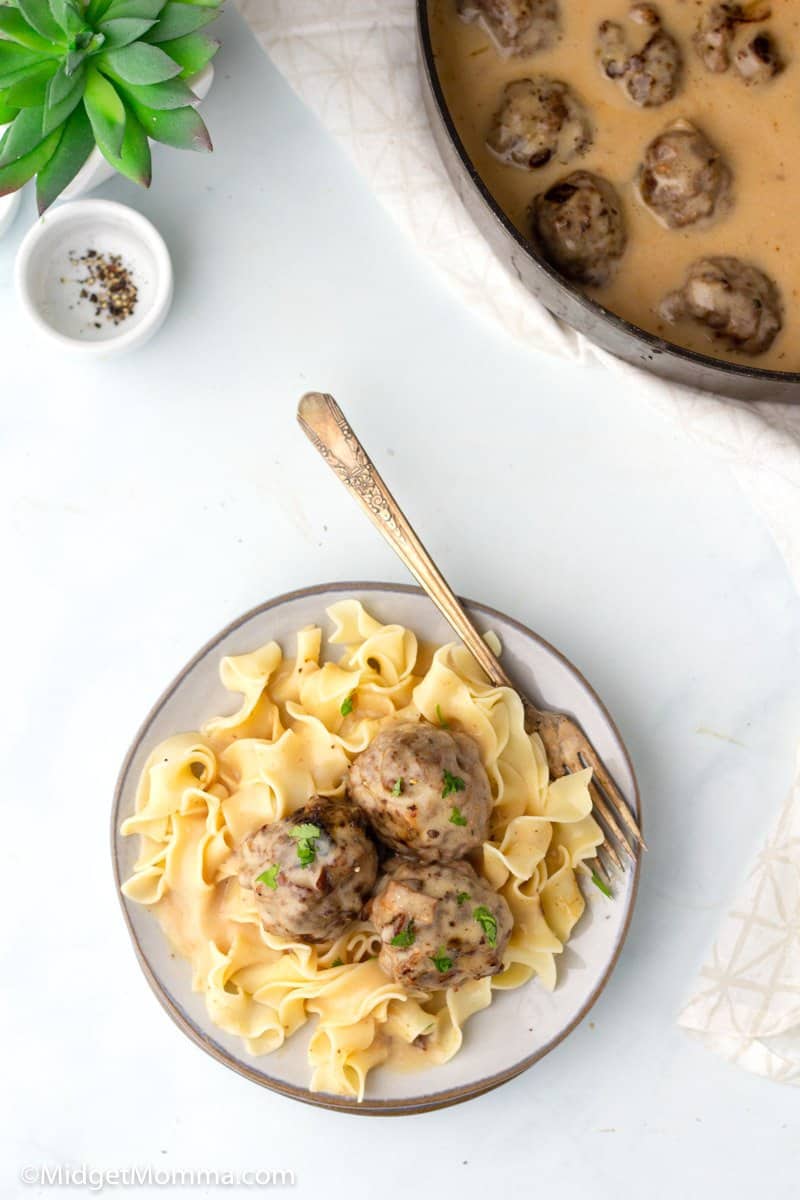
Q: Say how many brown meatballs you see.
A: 10